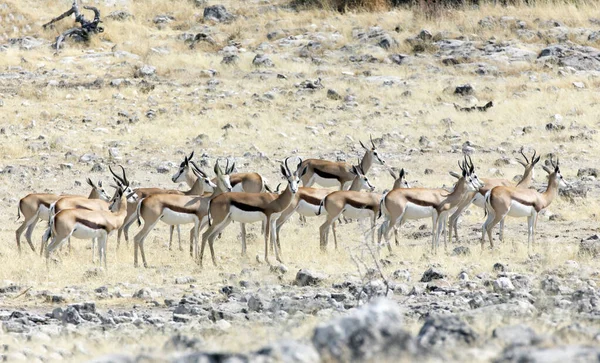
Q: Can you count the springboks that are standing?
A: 14